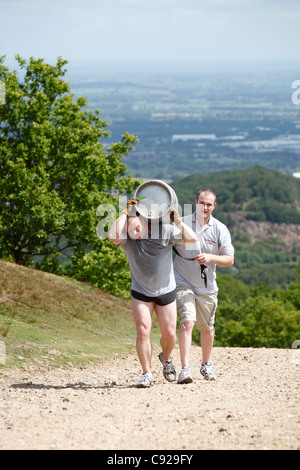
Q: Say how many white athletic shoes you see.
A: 4